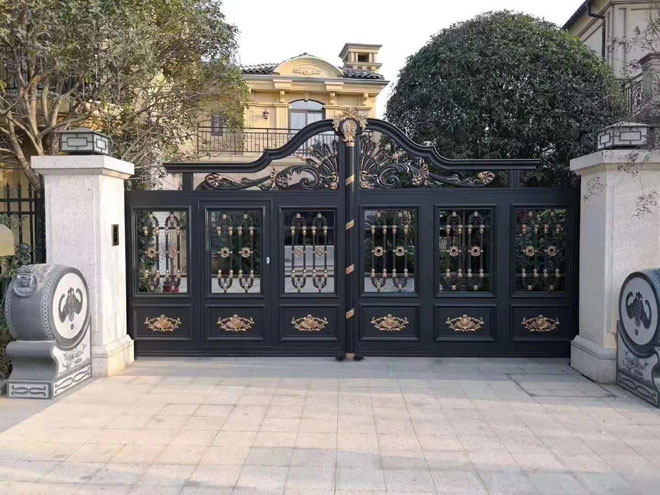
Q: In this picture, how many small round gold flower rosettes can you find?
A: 12